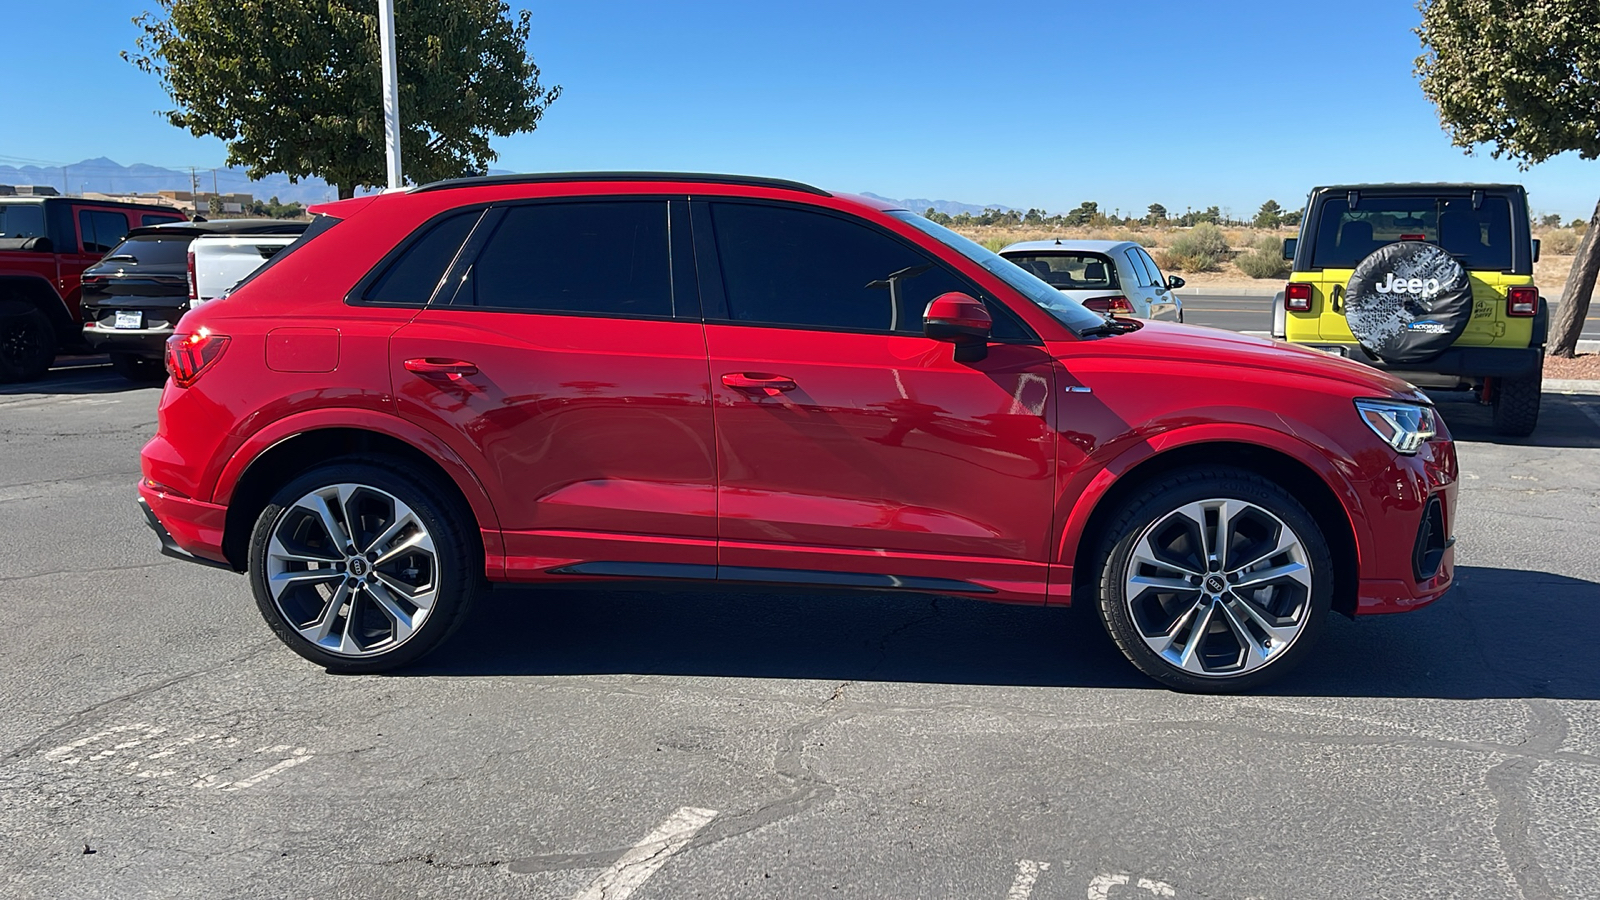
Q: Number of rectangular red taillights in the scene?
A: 2